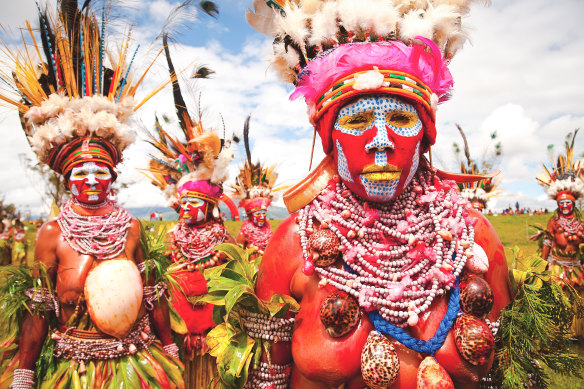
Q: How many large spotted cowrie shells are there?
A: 6